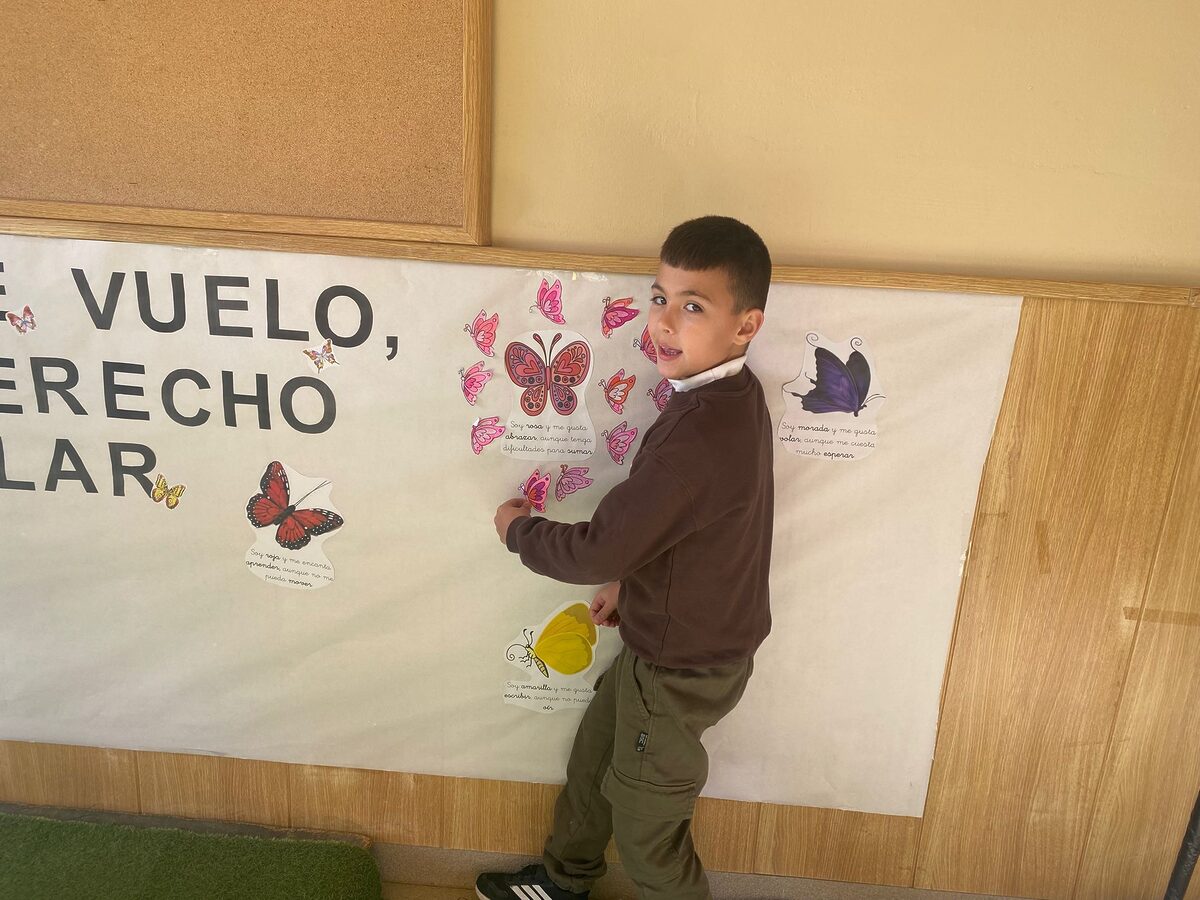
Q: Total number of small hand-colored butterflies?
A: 11